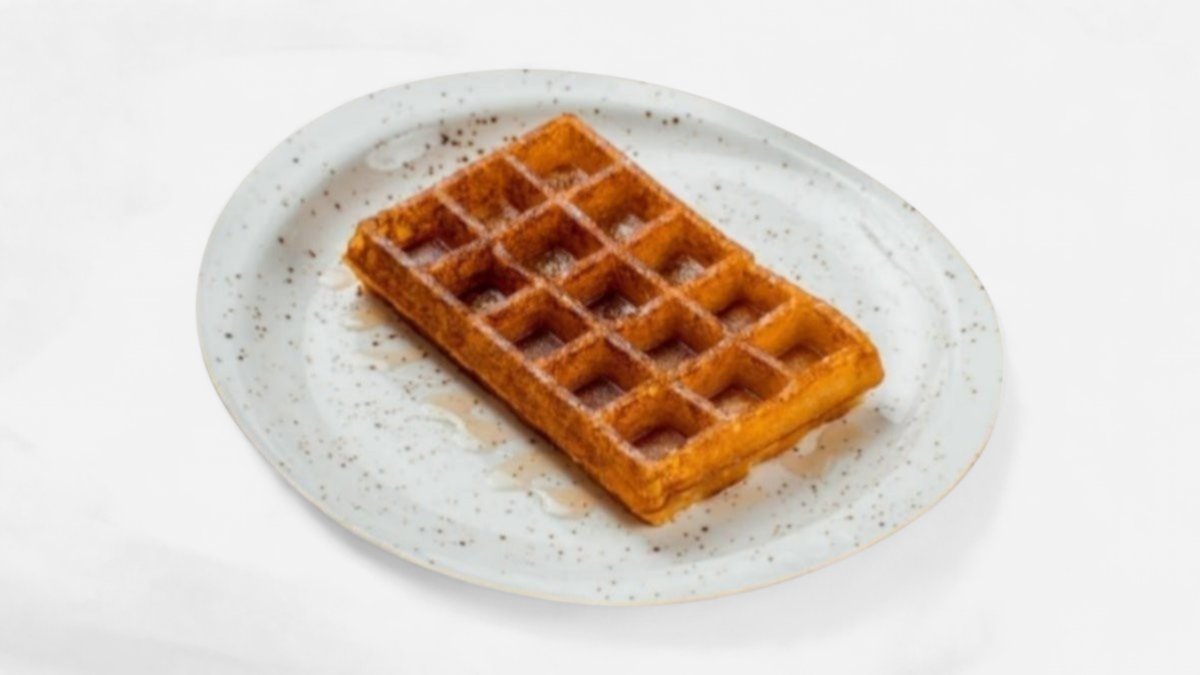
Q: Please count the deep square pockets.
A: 15